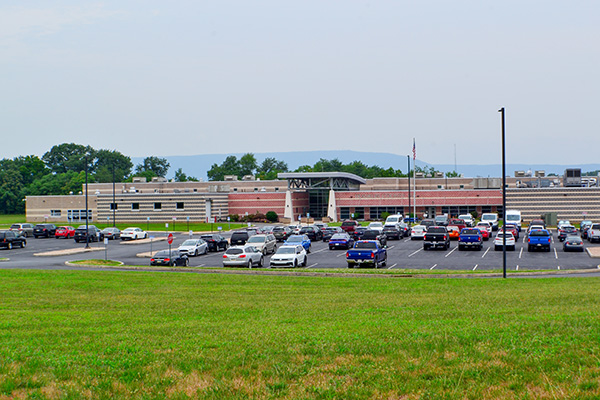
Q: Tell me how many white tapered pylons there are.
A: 2